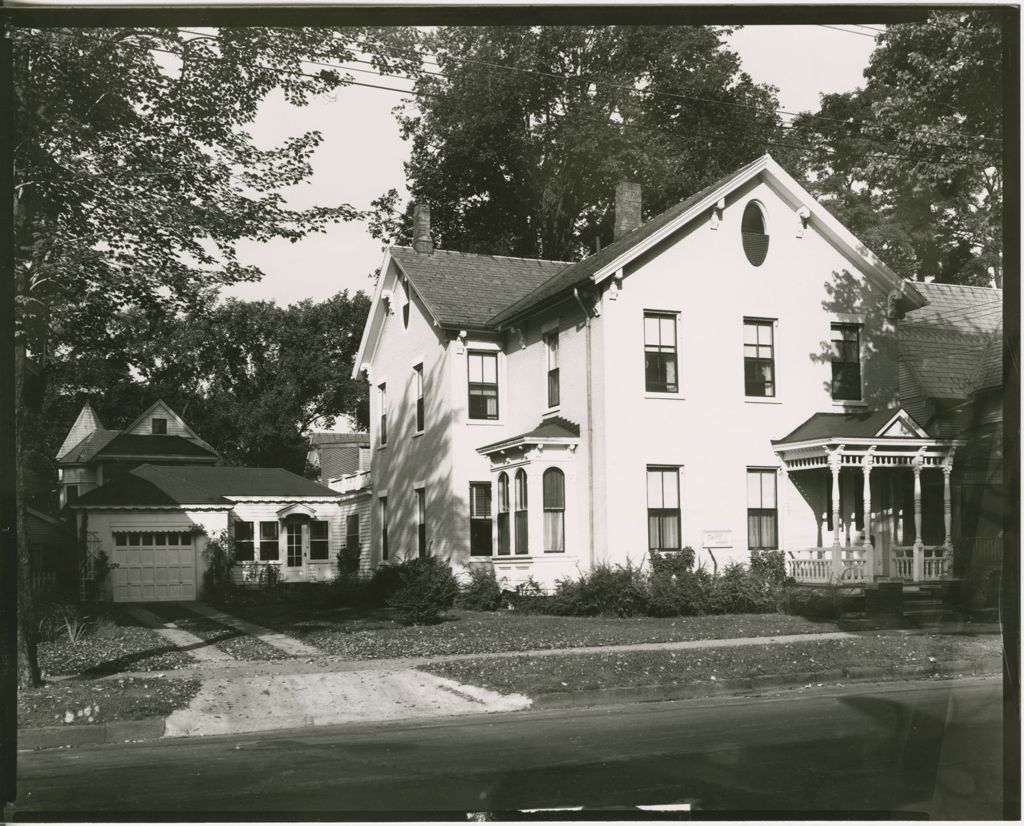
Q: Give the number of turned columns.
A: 4